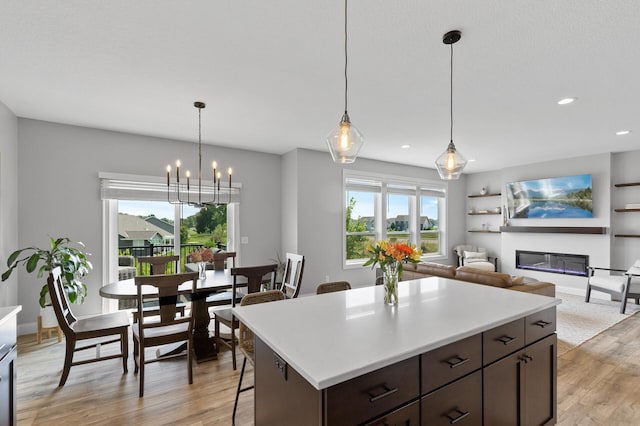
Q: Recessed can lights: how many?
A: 4